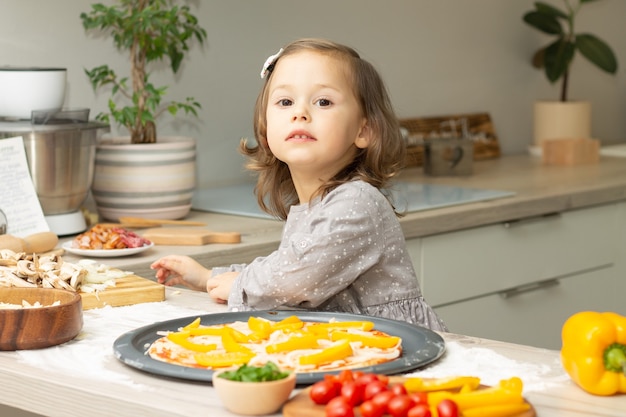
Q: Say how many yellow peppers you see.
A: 1